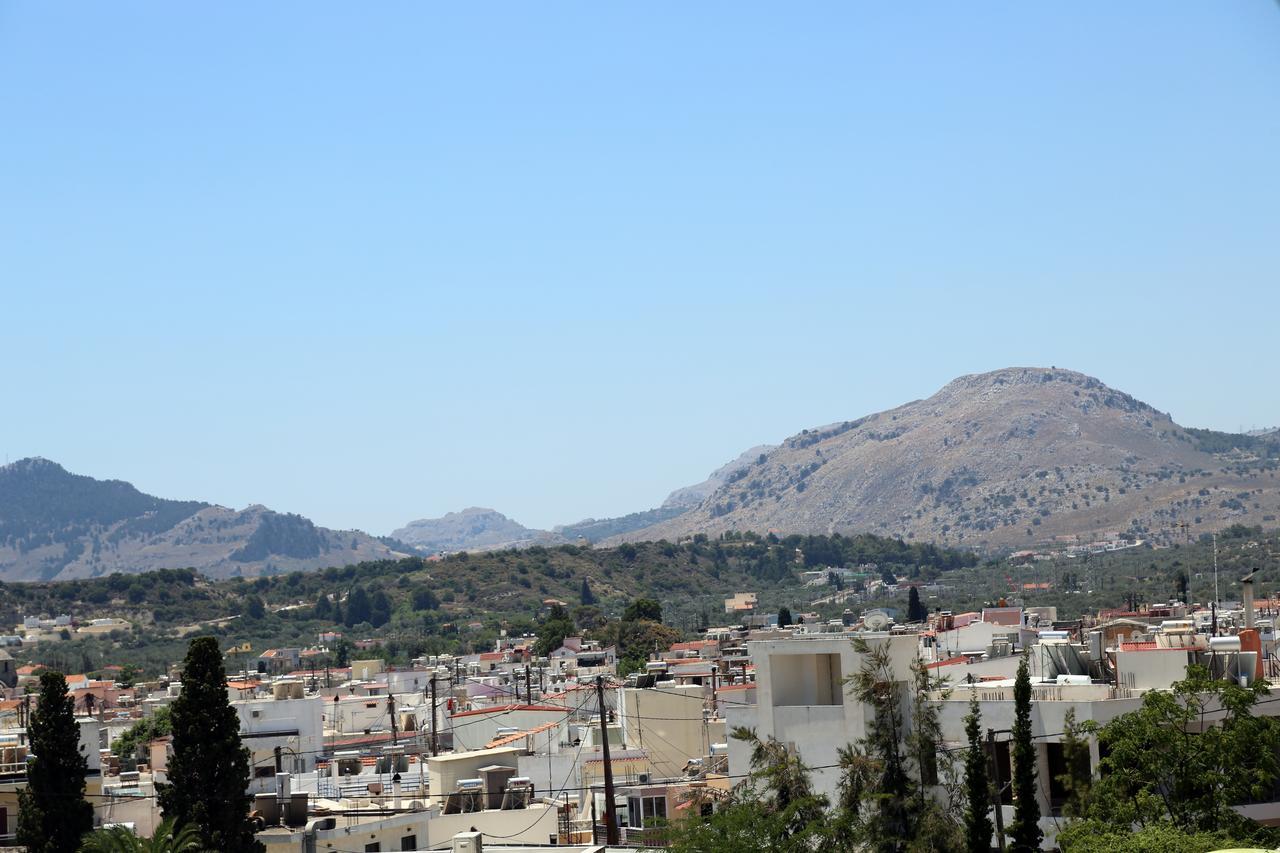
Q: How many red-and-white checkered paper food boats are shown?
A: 0